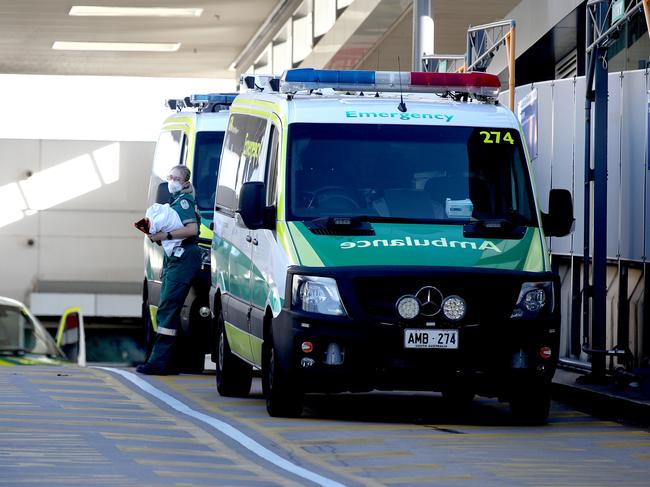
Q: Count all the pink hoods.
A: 0